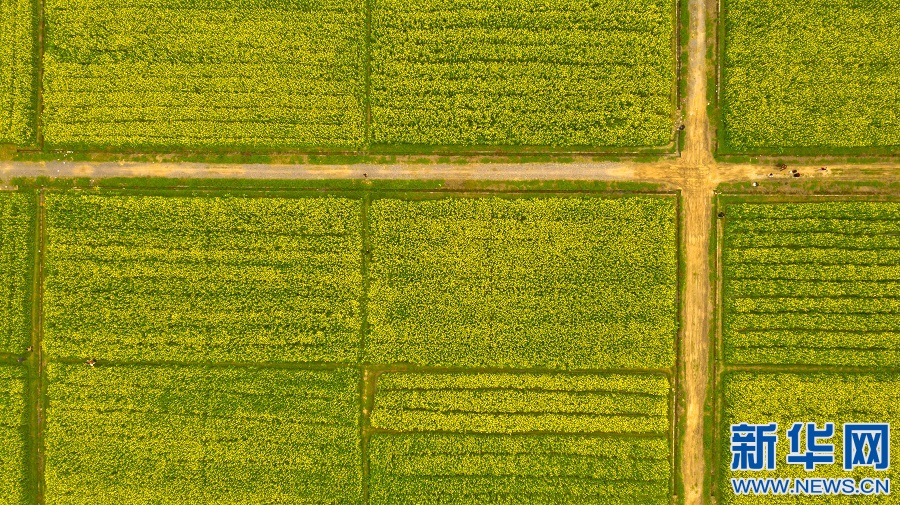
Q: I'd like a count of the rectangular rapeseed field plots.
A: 13